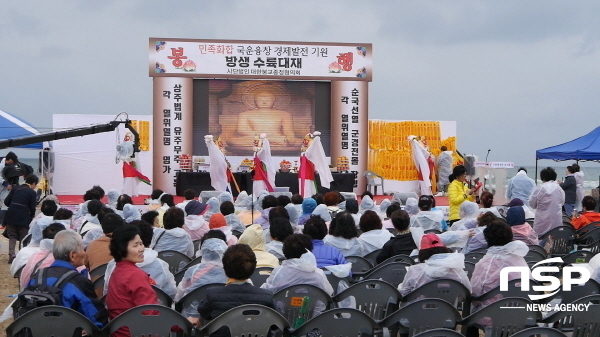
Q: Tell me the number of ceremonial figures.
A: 5